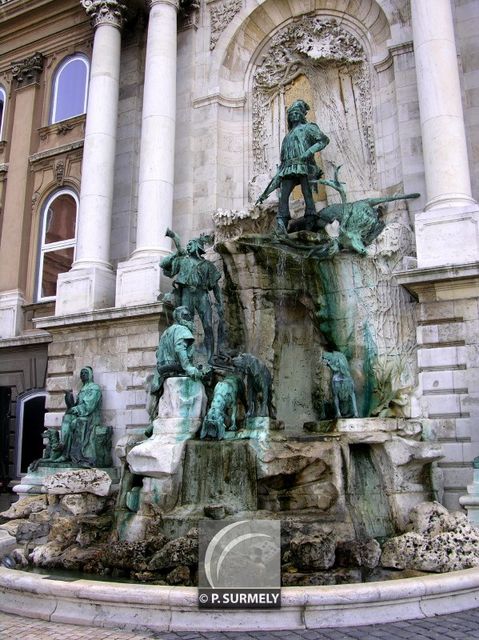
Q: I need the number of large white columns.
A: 3